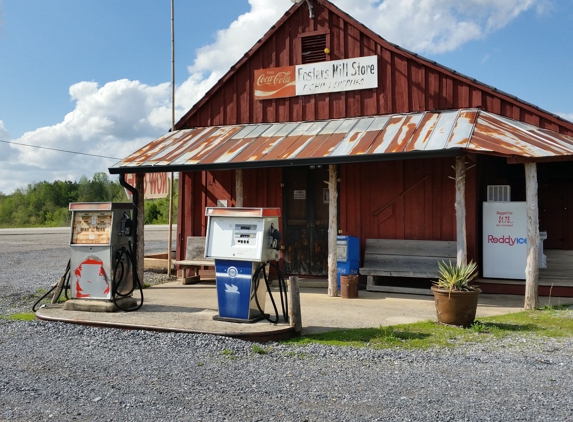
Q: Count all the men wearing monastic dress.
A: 0